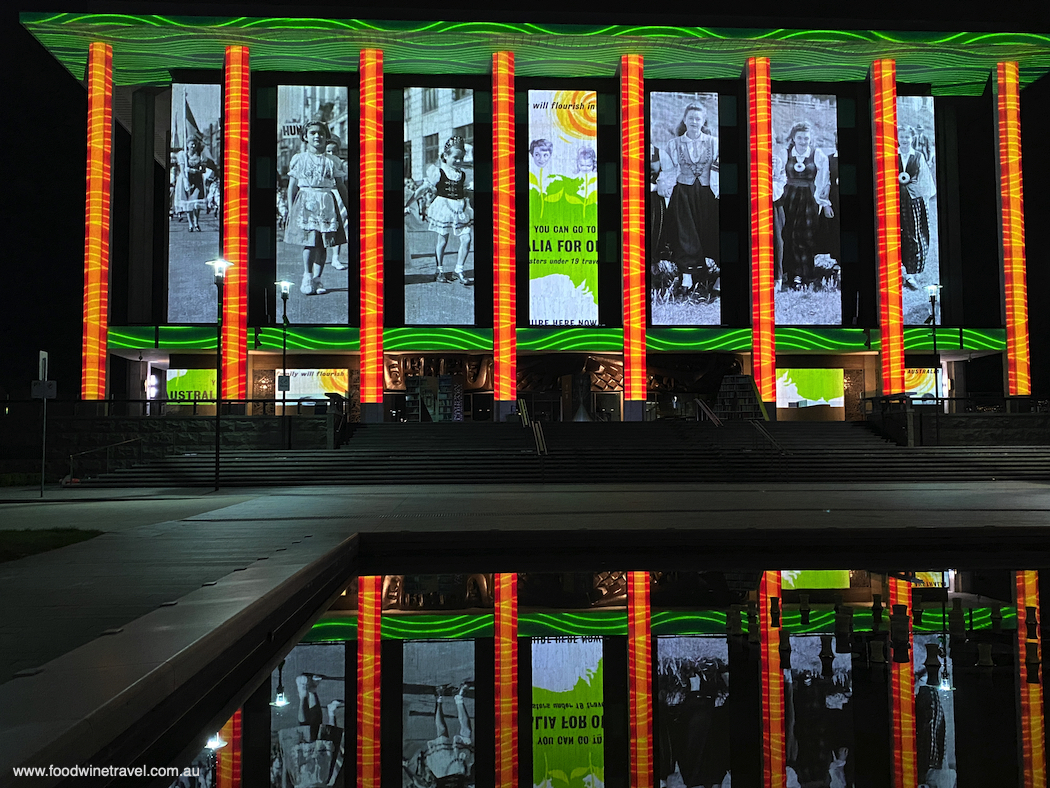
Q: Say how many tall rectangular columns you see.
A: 8